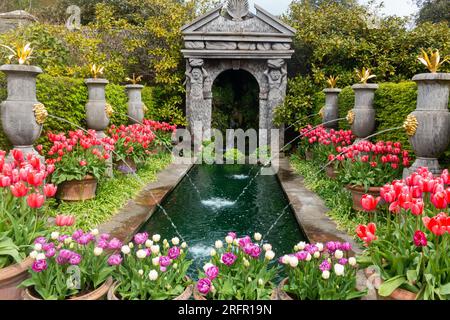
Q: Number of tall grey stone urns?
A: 6